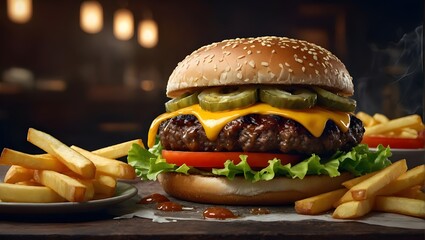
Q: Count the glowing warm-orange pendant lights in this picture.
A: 4